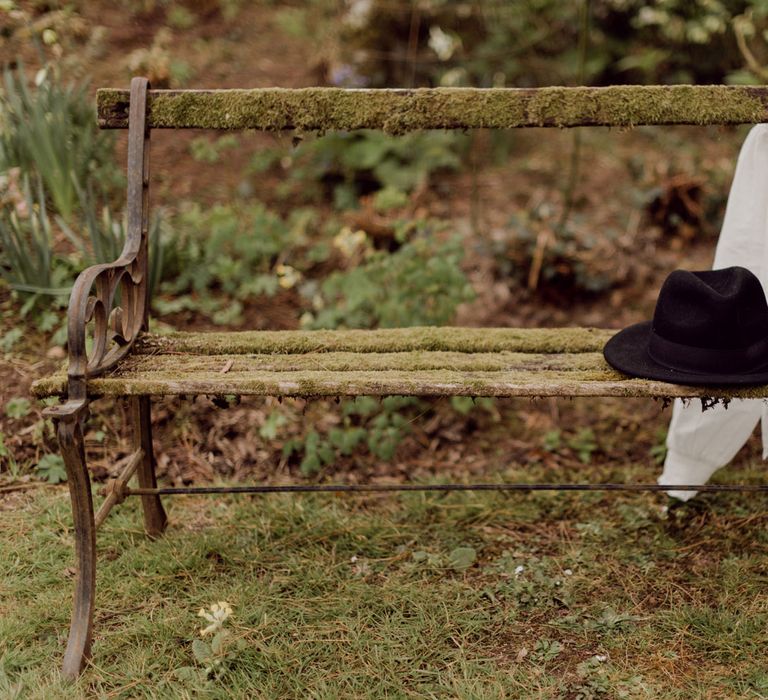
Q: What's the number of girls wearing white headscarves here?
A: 0